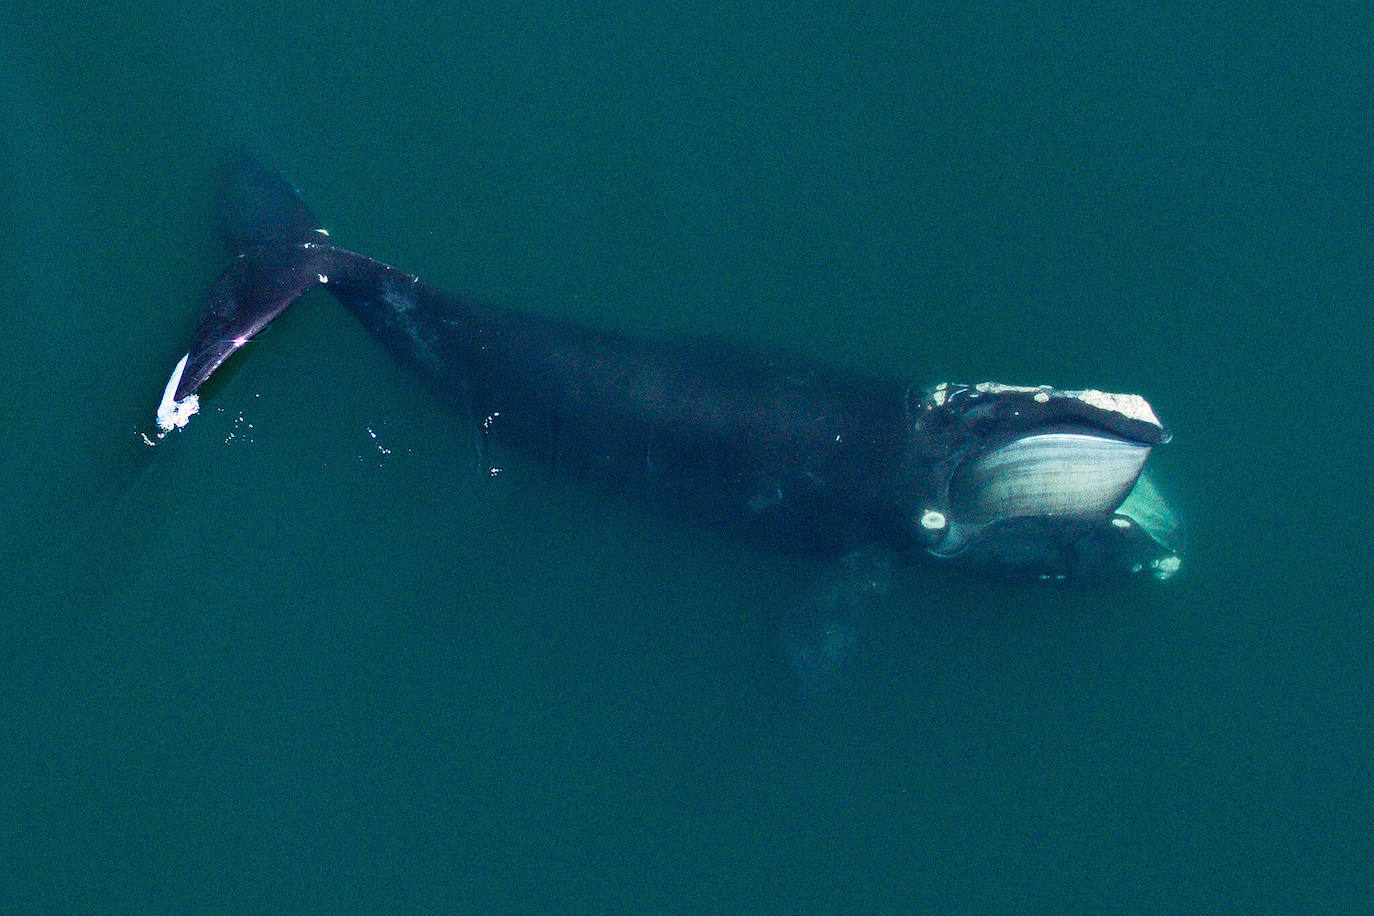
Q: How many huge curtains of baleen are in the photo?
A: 1